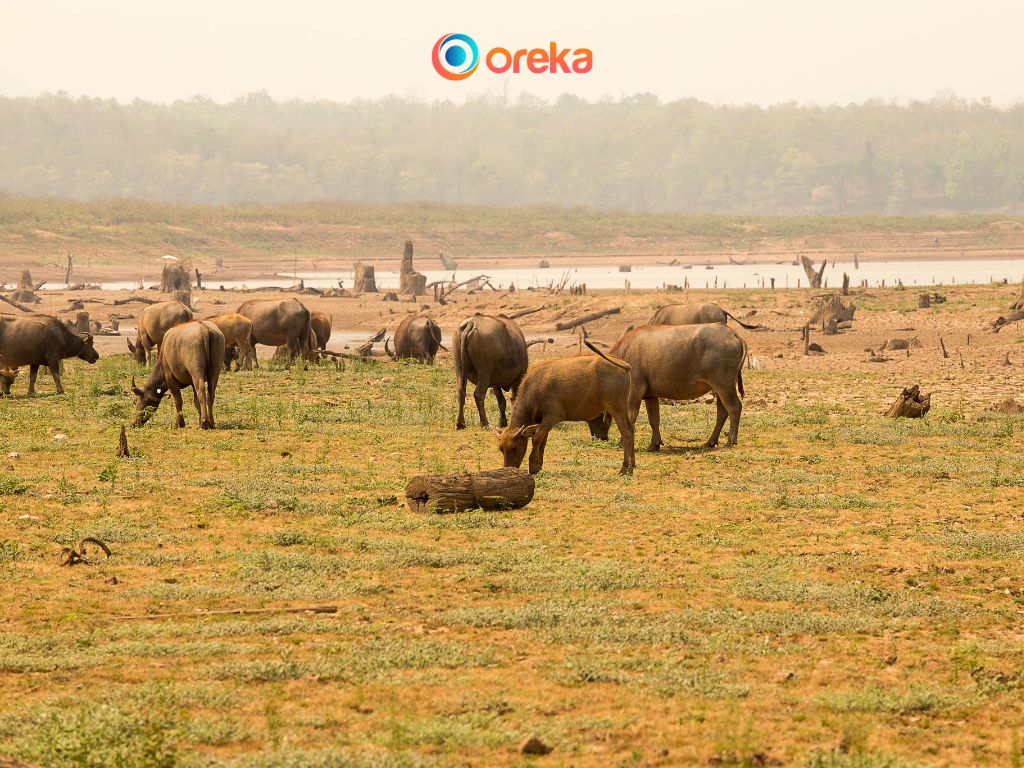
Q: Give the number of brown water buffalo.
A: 12